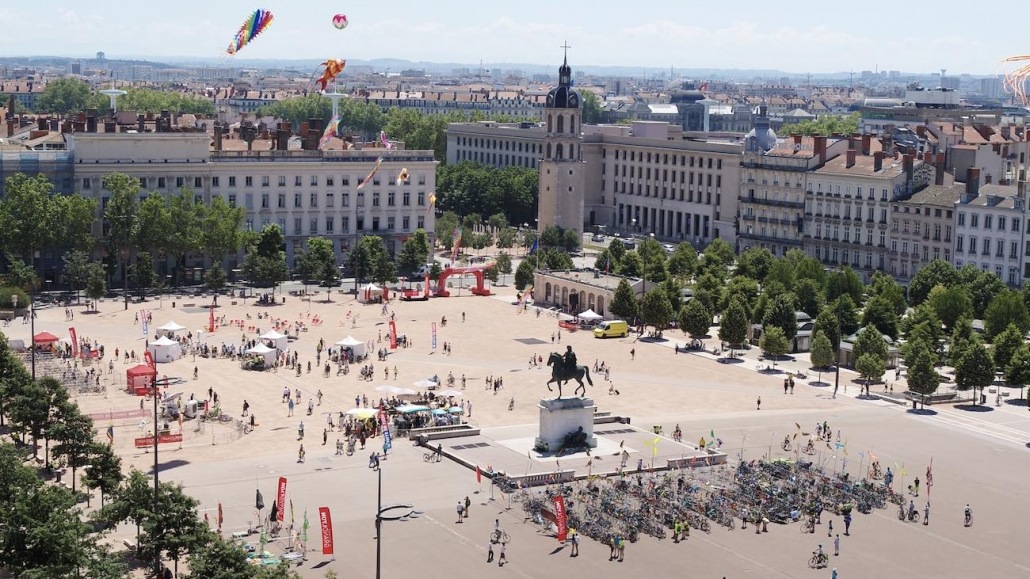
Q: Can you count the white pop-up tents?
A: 7